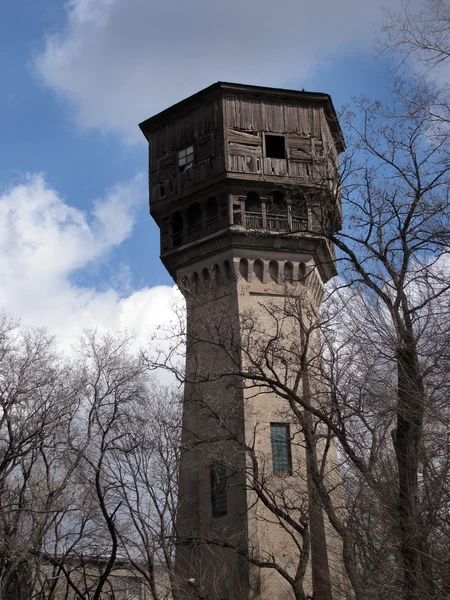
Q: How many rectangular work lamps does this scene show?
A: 0